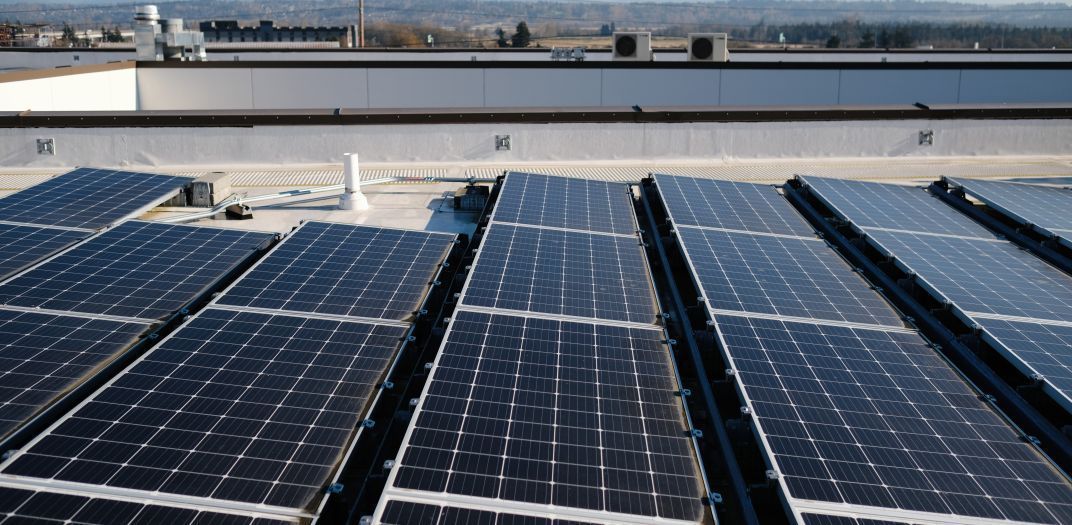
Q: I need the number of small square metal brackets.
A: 3